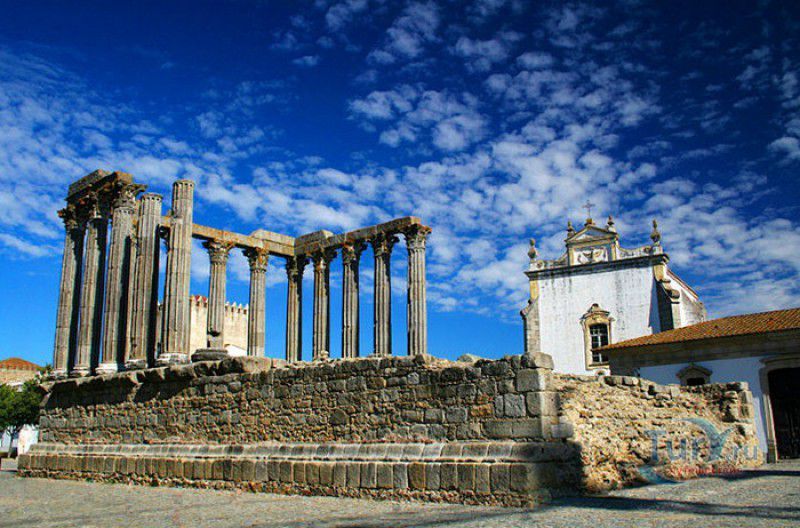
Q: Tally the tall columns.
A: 12